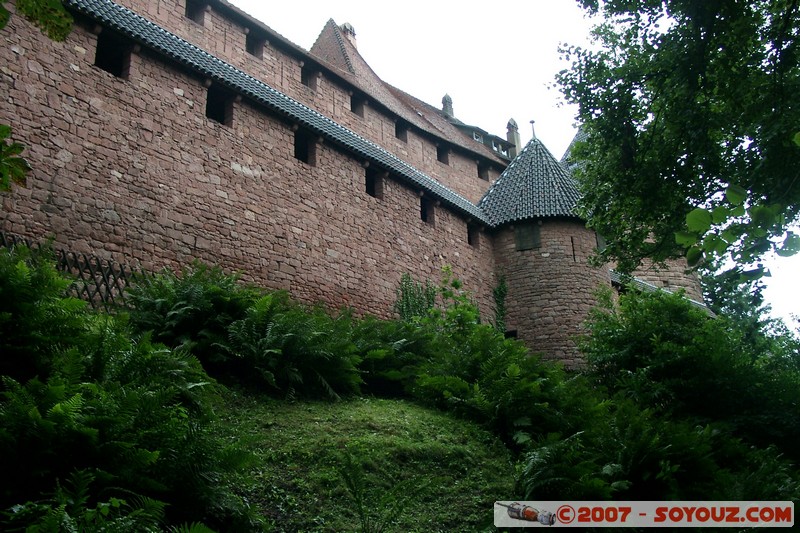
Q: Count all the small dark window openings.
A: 13